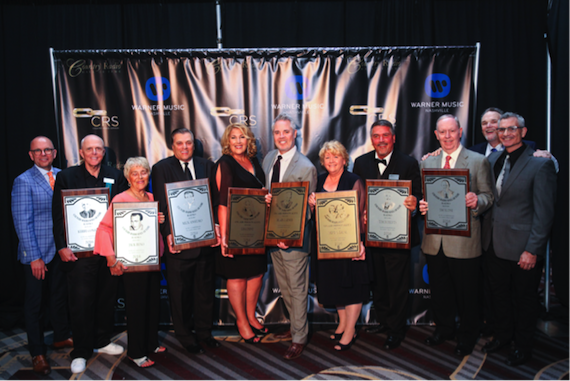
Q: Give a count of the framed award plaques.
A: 8